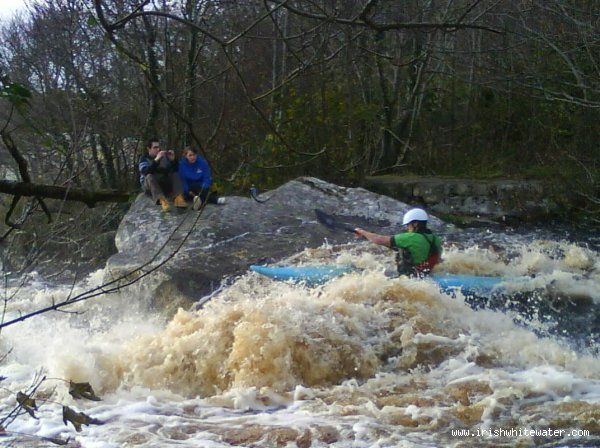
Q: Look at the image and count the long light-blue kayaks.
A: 1